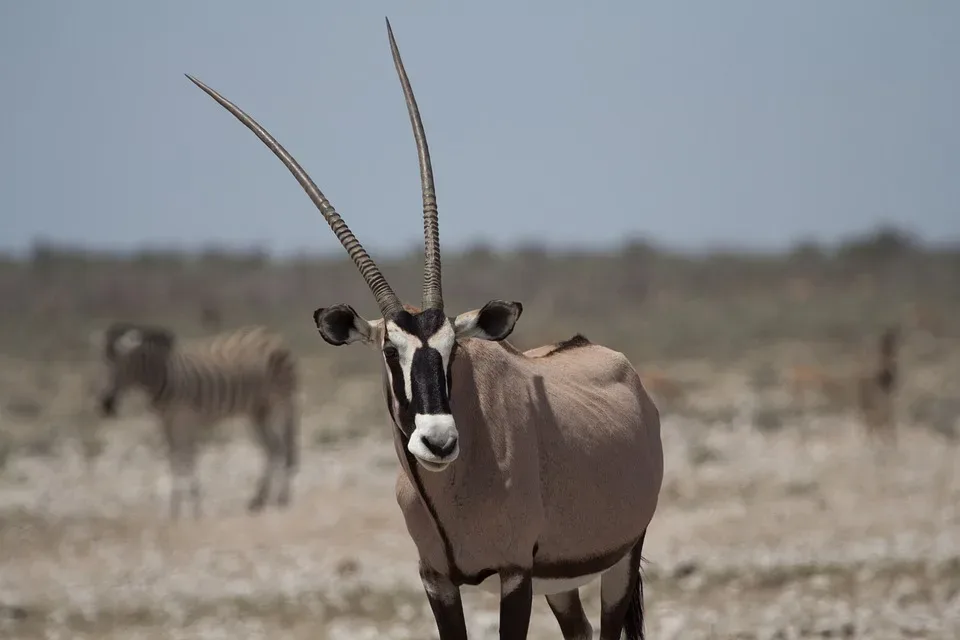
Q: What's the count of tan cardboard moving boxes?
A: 0